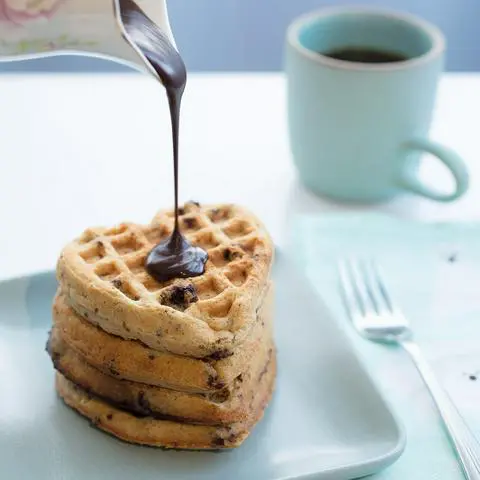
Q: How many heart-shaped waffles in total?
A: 4